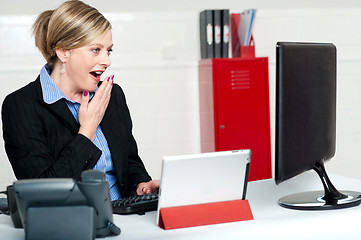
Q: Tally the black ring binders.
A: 3